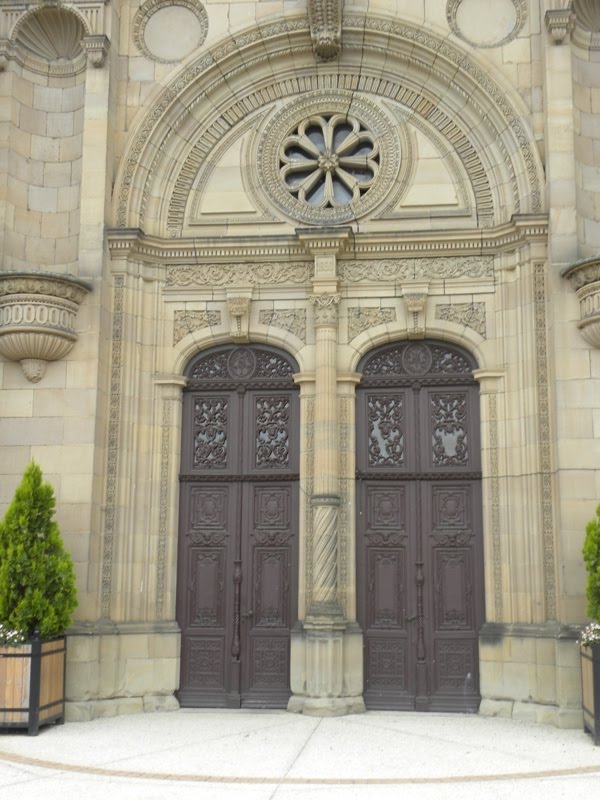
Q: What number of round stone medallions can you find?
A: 2